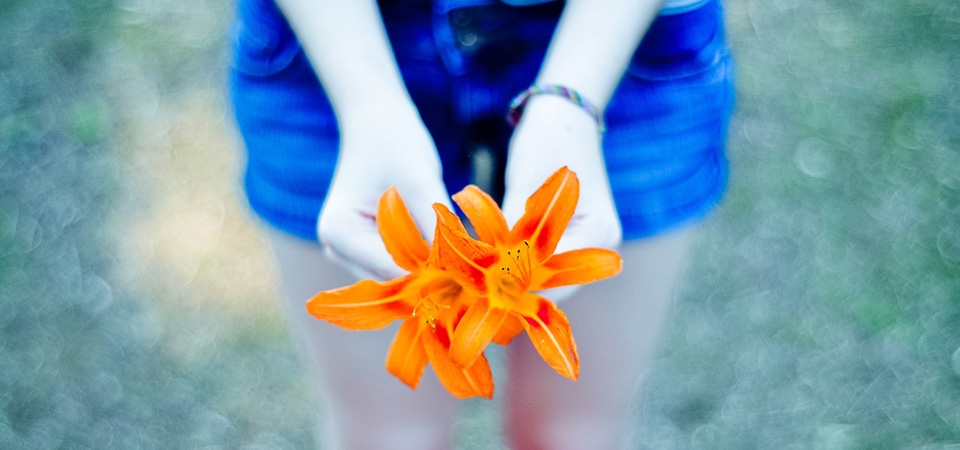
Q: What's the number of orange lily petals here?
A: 12